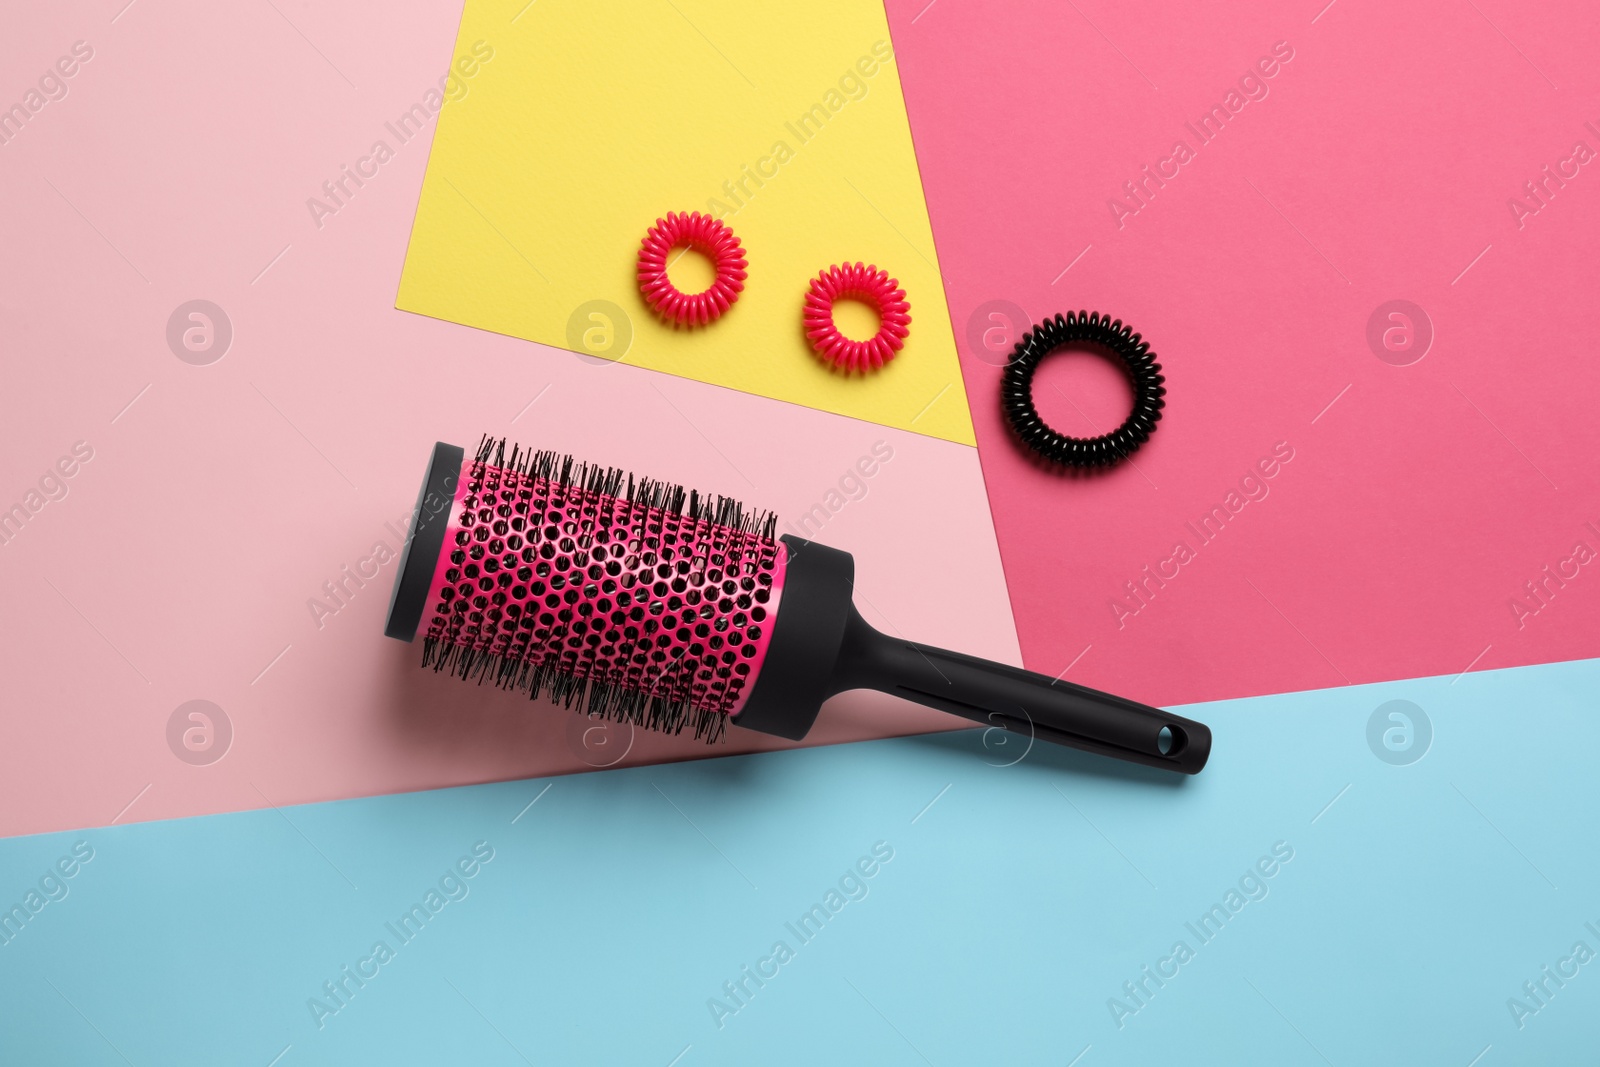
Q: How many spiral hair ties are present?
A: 3